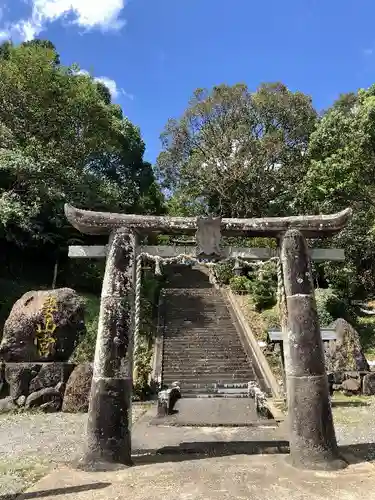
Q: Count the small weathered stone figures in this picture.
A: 2